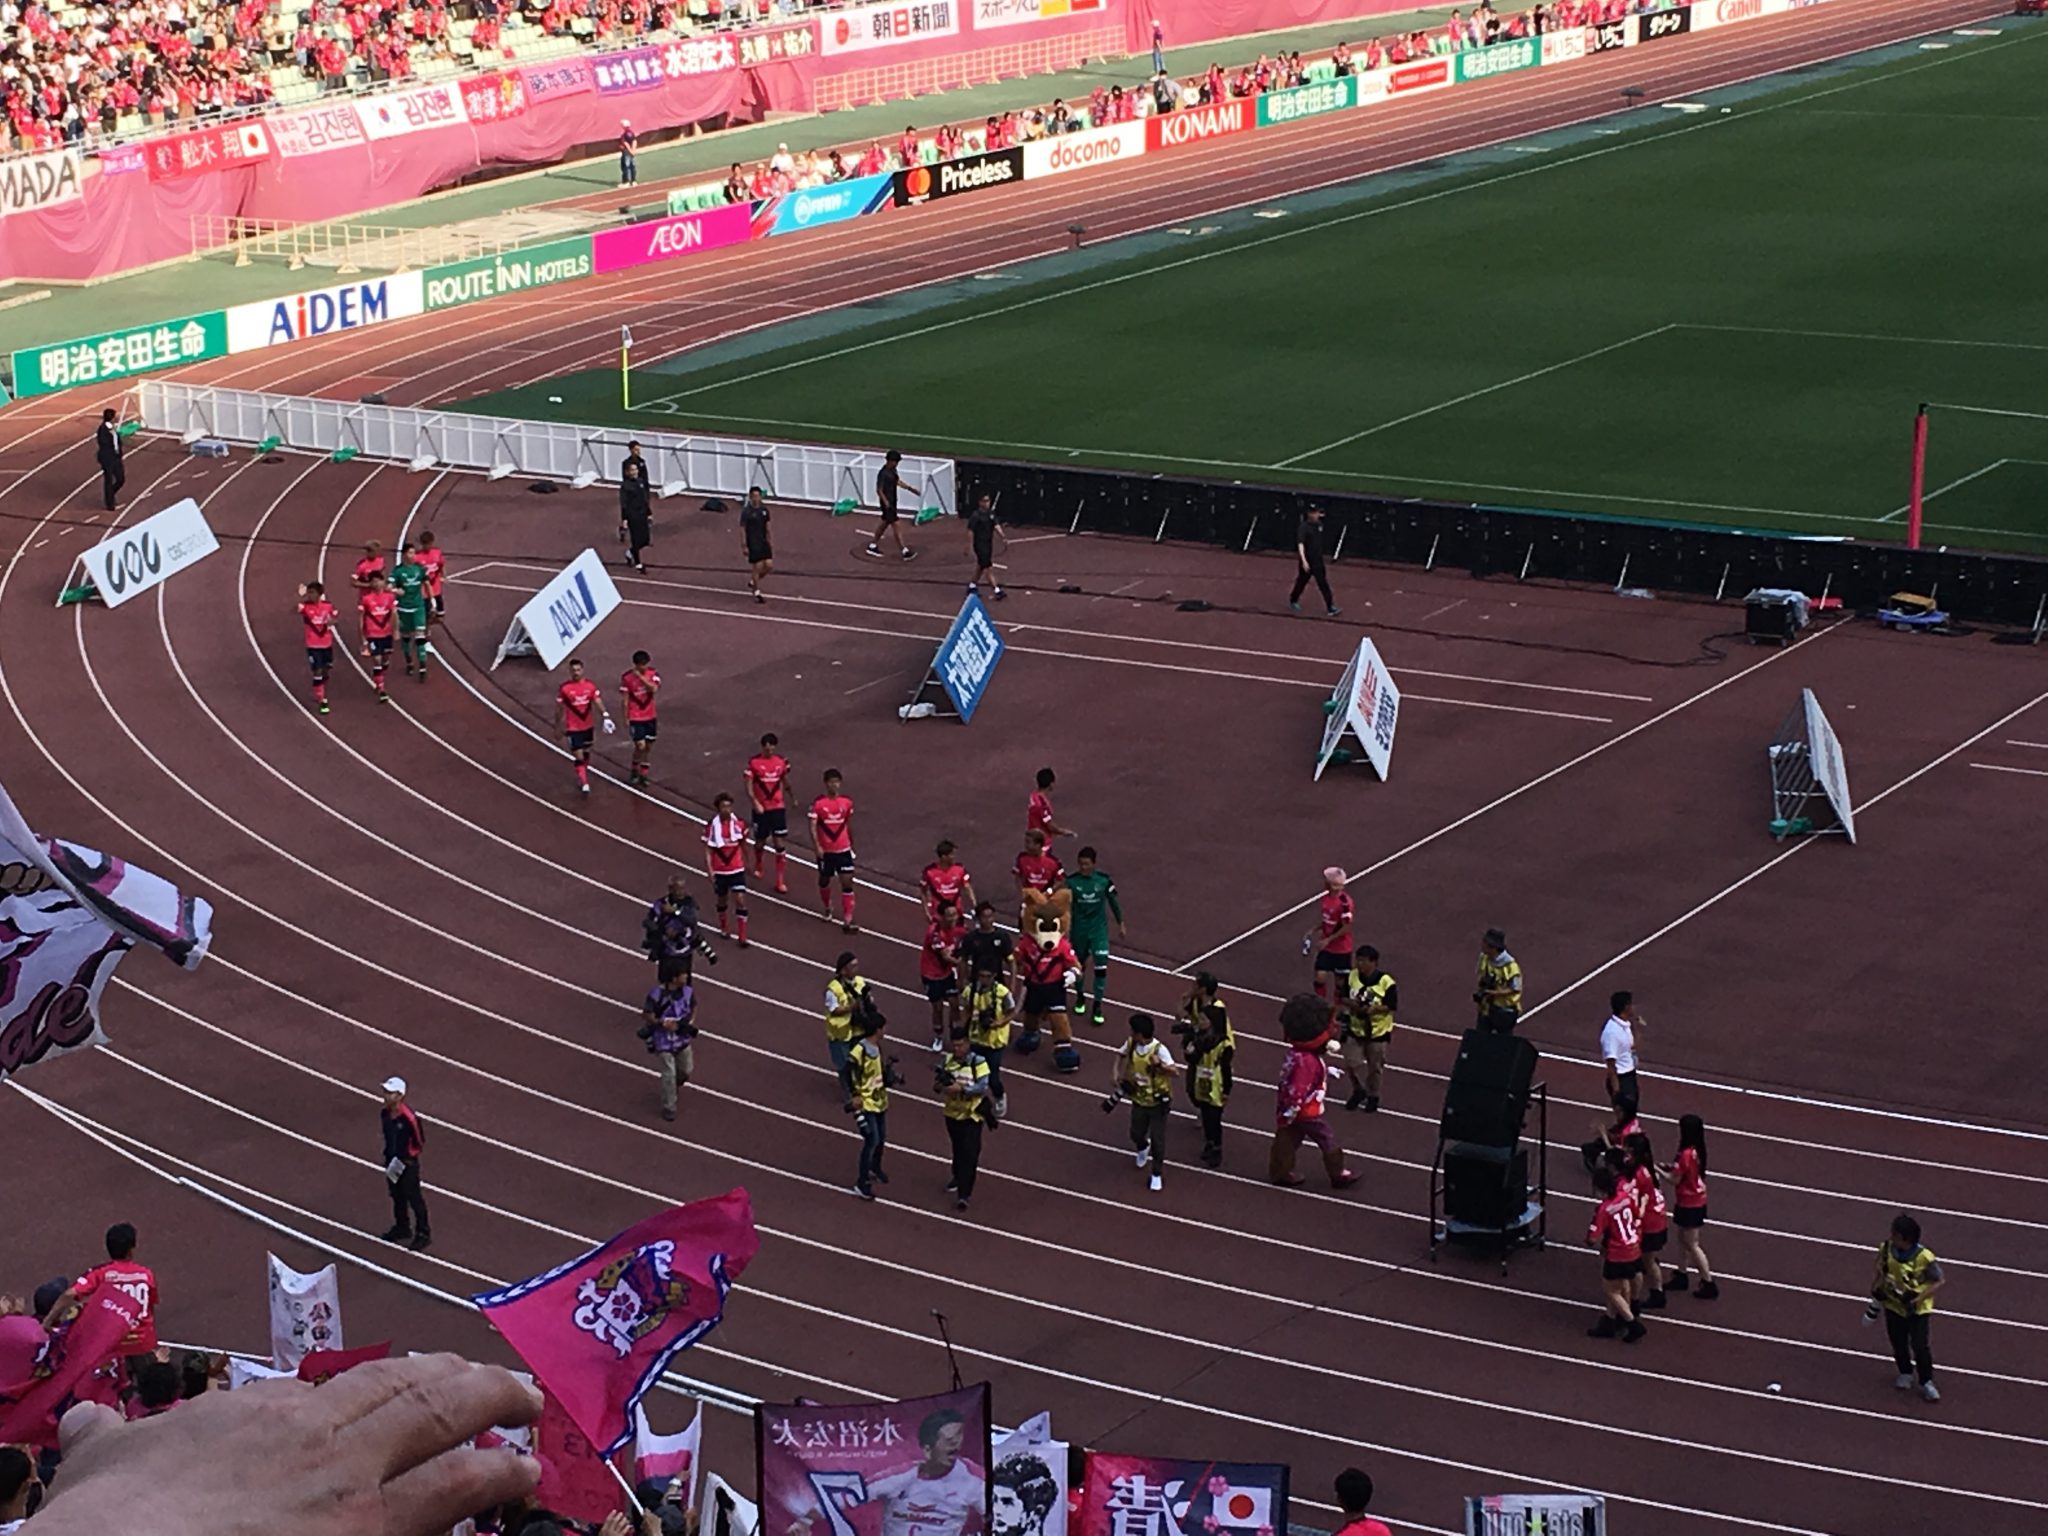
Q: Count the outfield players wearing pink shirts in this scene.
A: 14